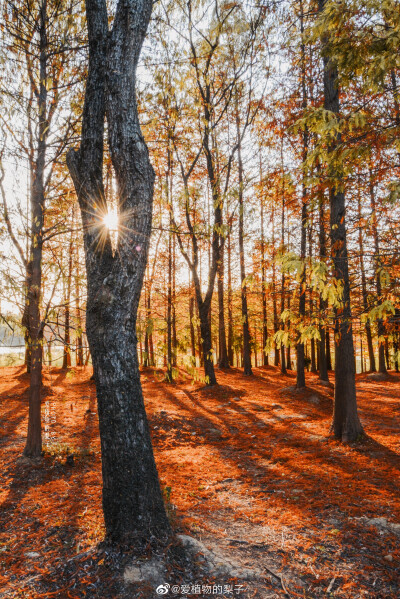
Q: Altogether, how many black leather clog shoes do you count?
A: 0